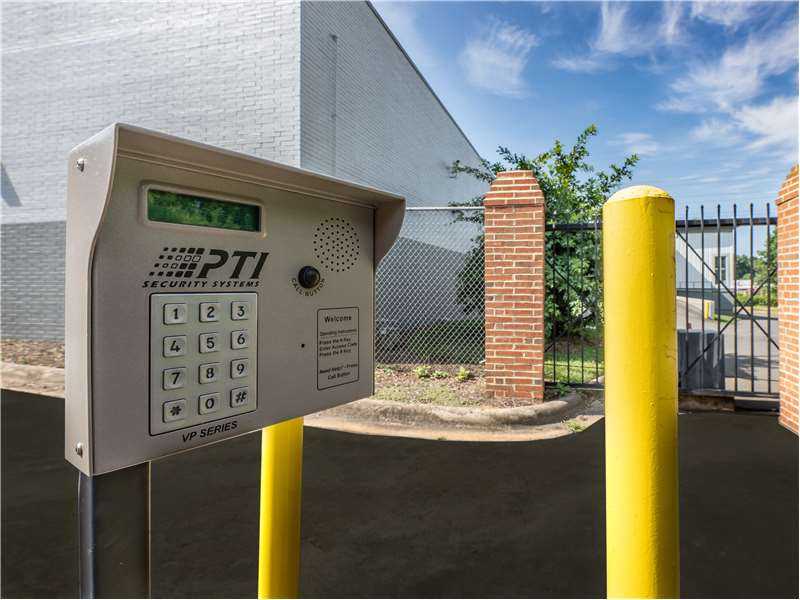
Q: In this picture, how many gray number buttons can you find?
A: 10